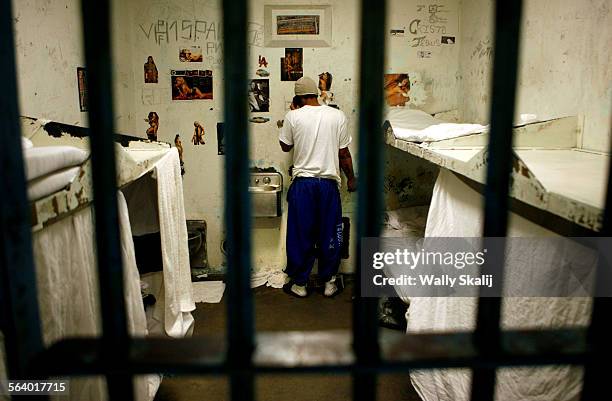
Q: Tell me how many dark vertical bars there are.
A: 6